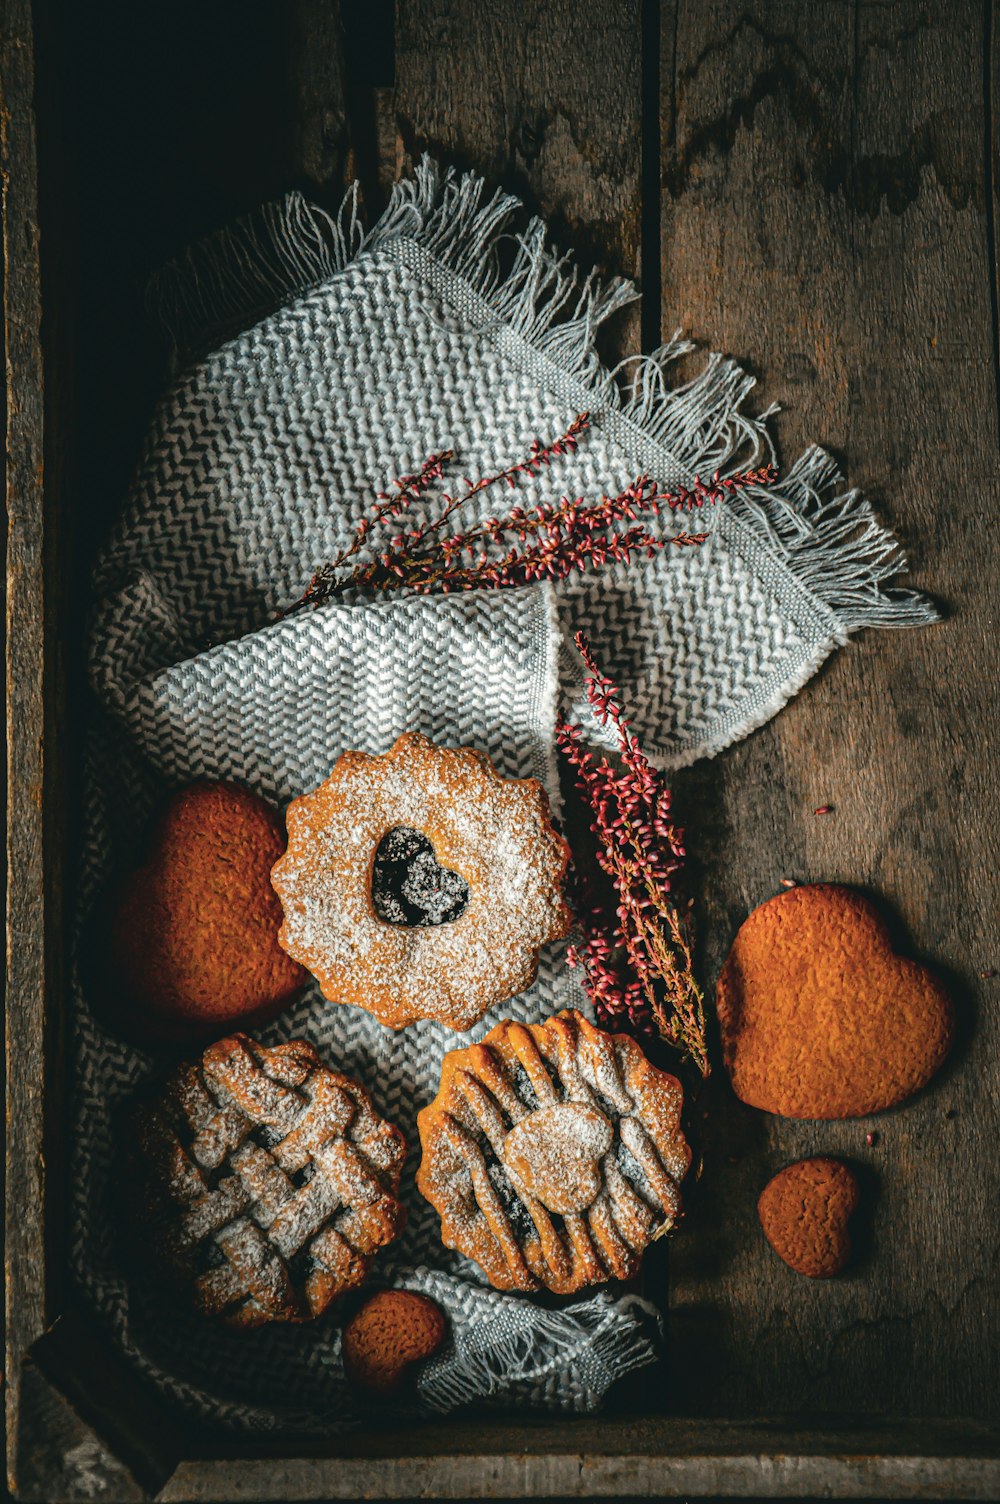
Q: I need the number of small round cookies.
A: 2